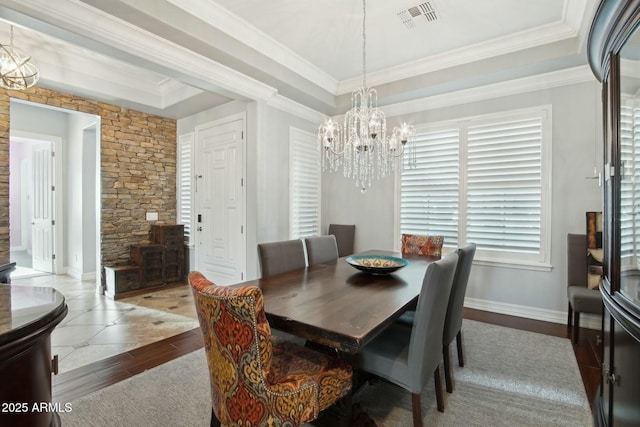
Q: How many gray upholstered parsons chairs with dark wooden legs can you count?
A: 6